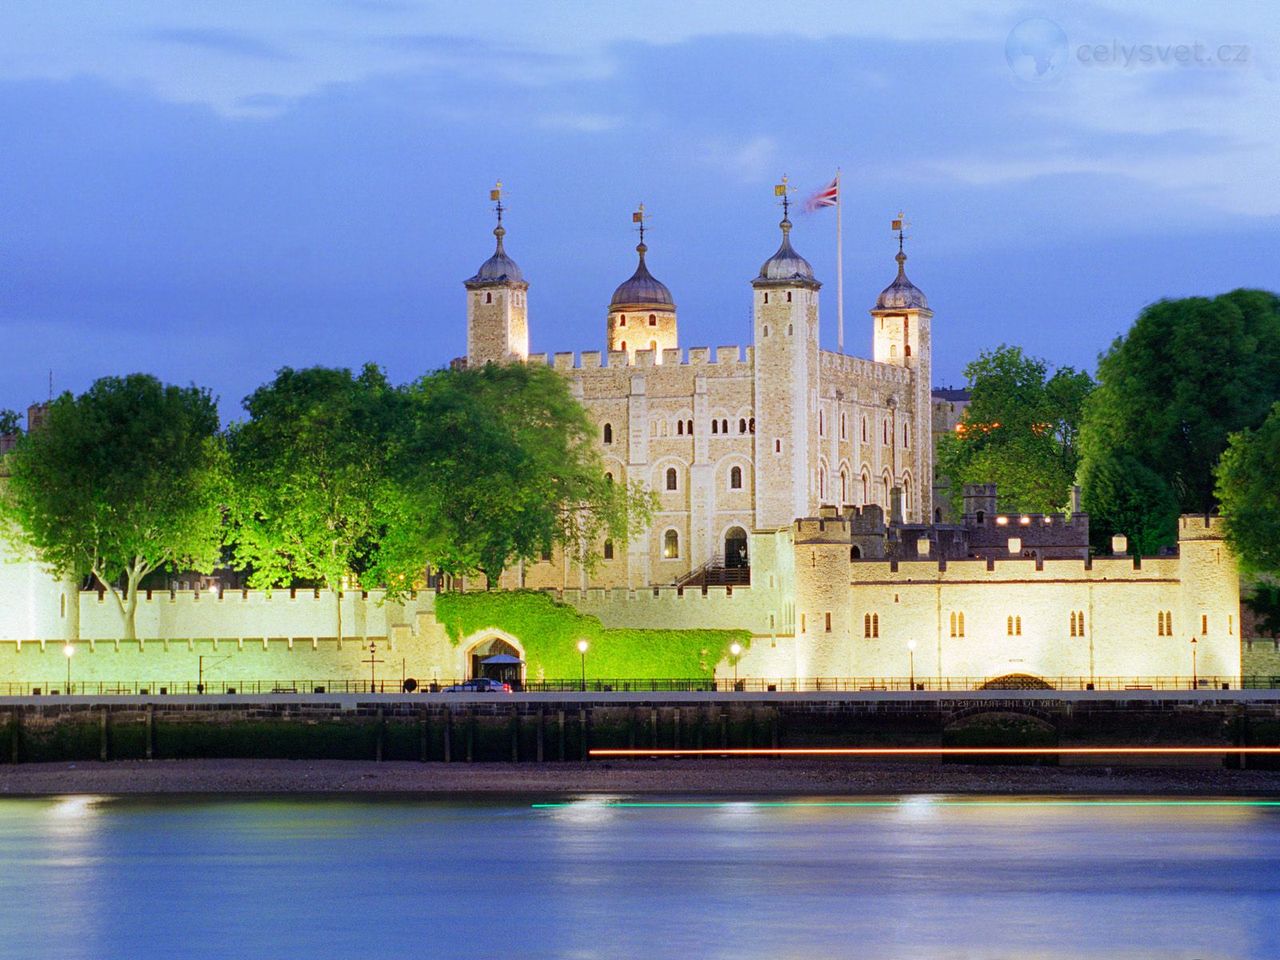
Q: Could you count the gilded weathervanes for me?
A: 4